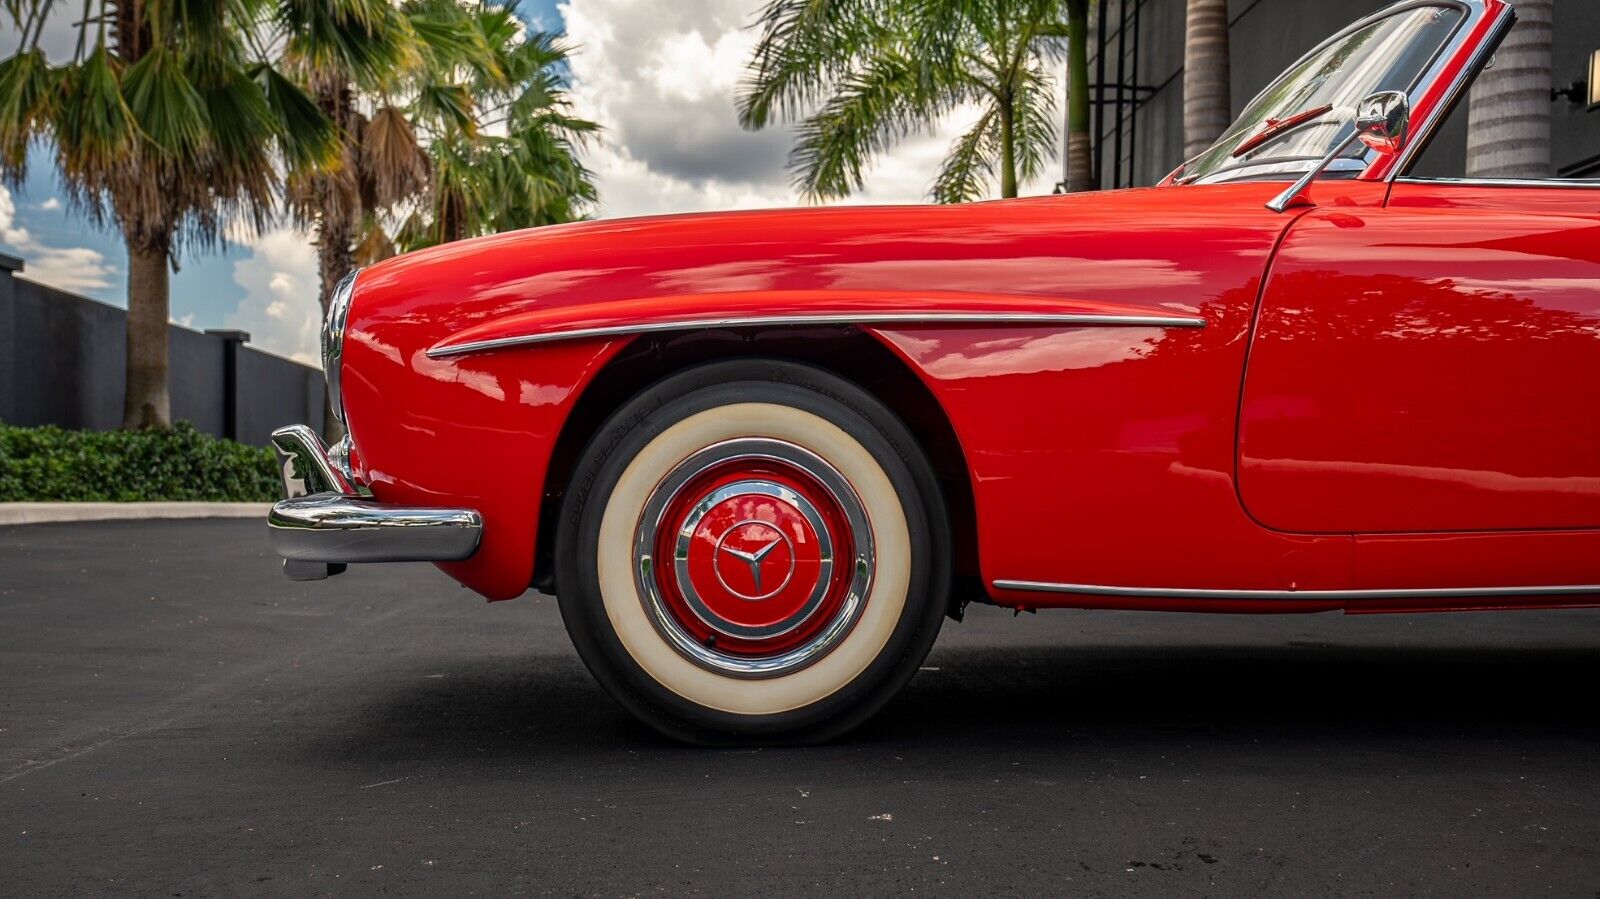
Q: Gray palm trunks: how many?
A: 2